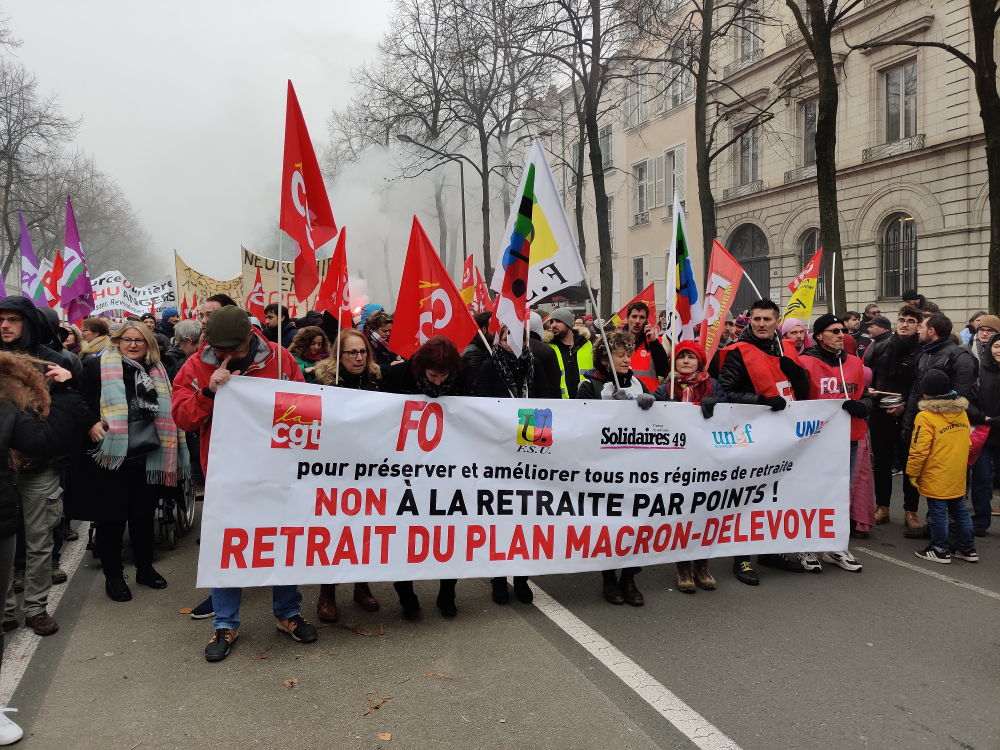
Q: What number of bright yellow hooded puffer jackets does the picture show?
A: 1